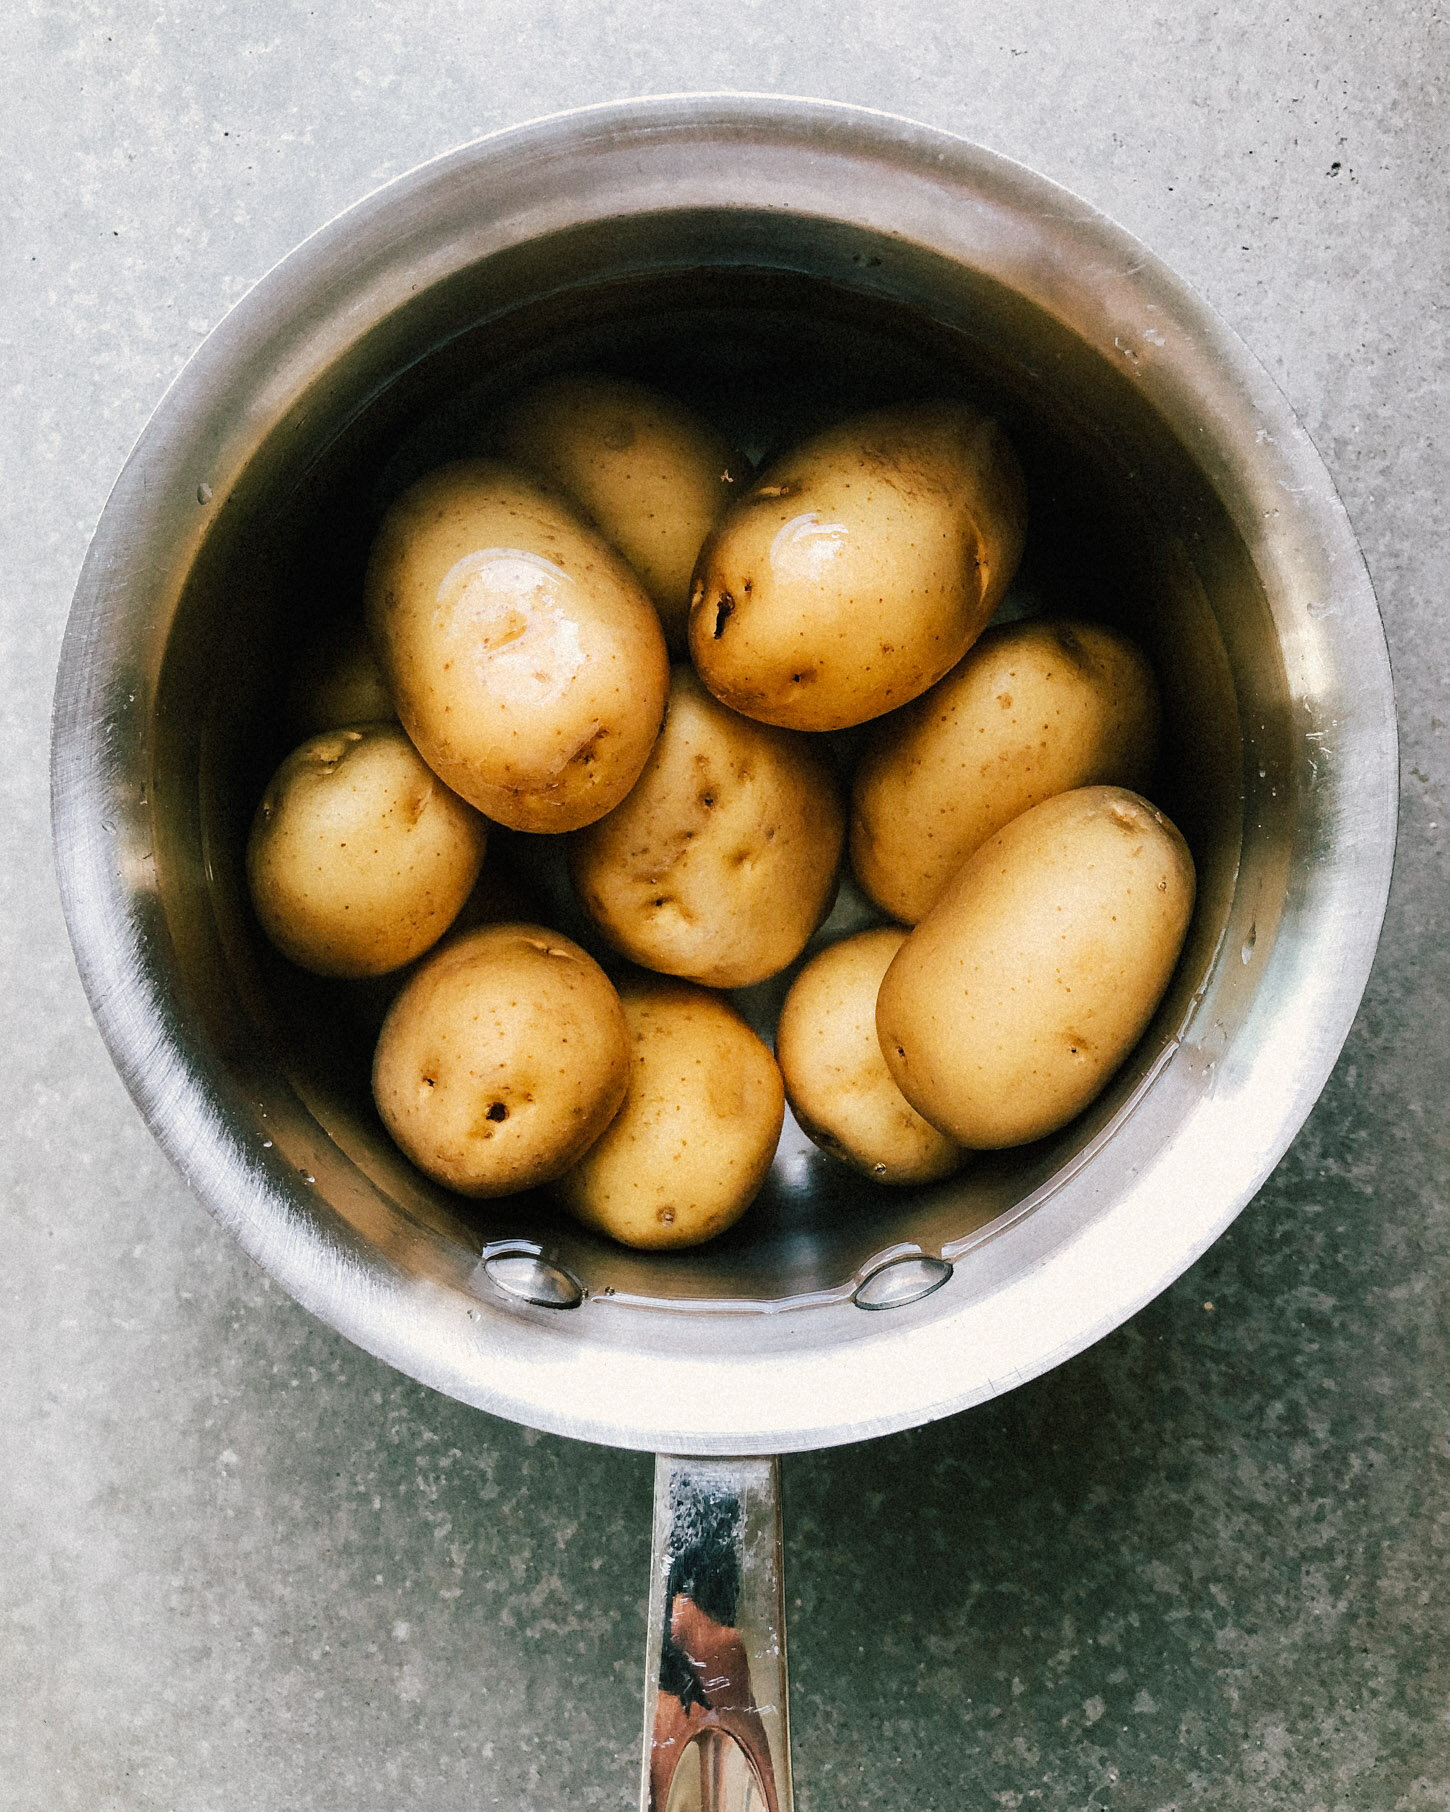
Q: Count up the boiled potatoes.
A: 11